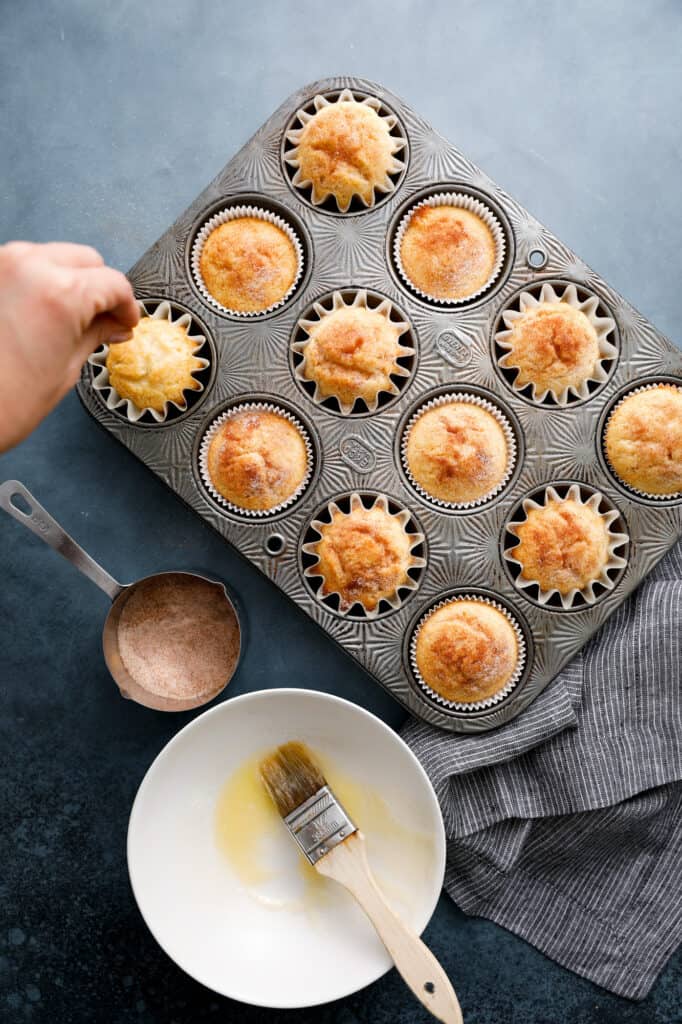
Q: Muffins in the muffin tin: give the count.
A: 12